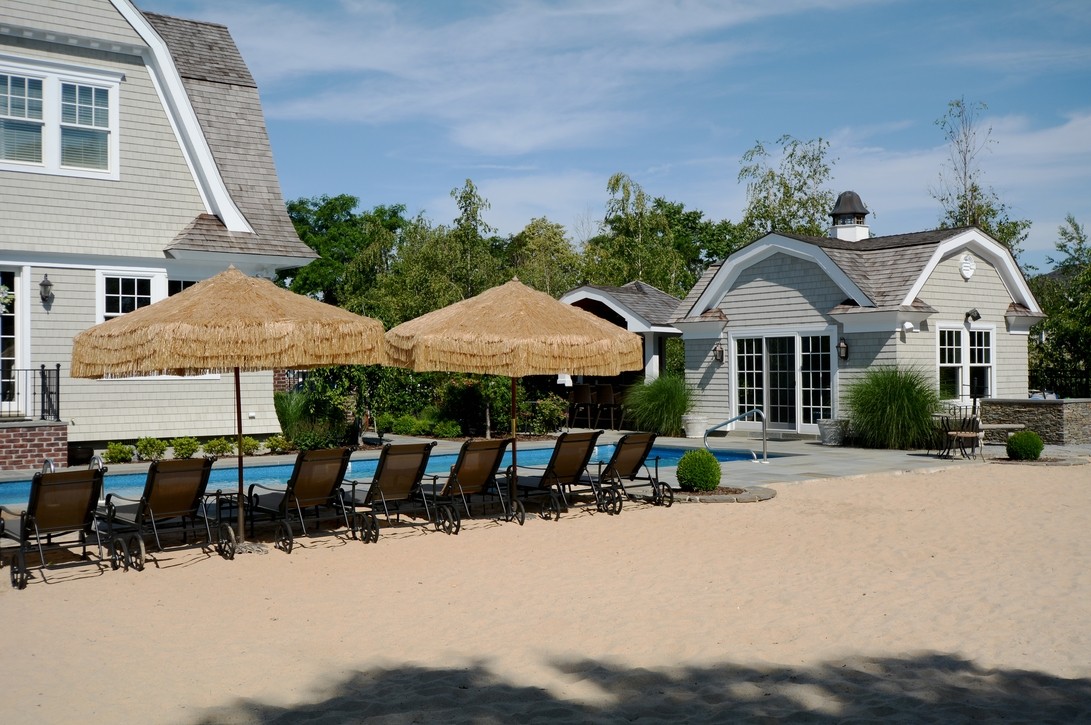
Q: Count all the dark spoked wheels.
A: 14